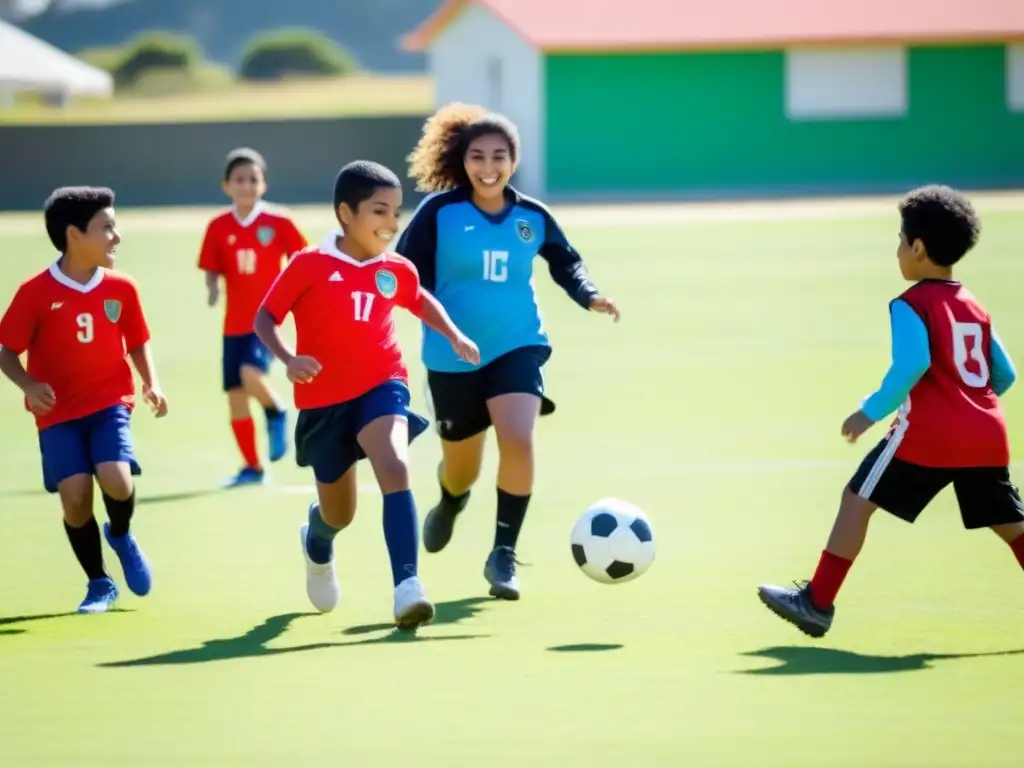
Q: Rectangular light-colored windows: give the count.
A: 2